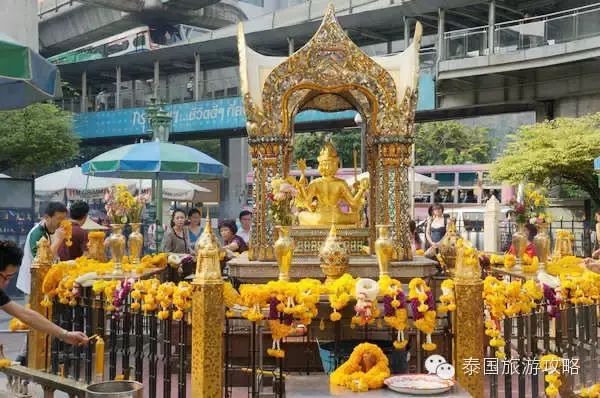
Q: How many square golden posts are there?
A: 3